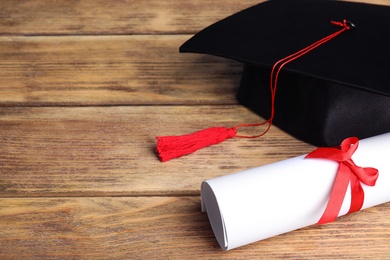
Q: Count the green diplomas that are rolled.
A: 0